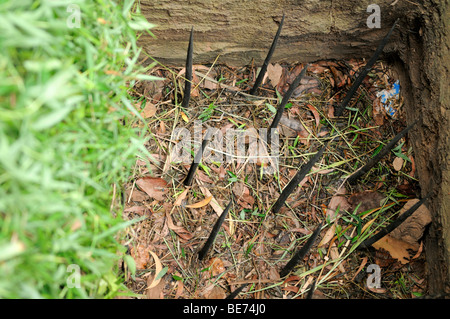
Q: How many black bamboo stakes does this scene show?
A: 12